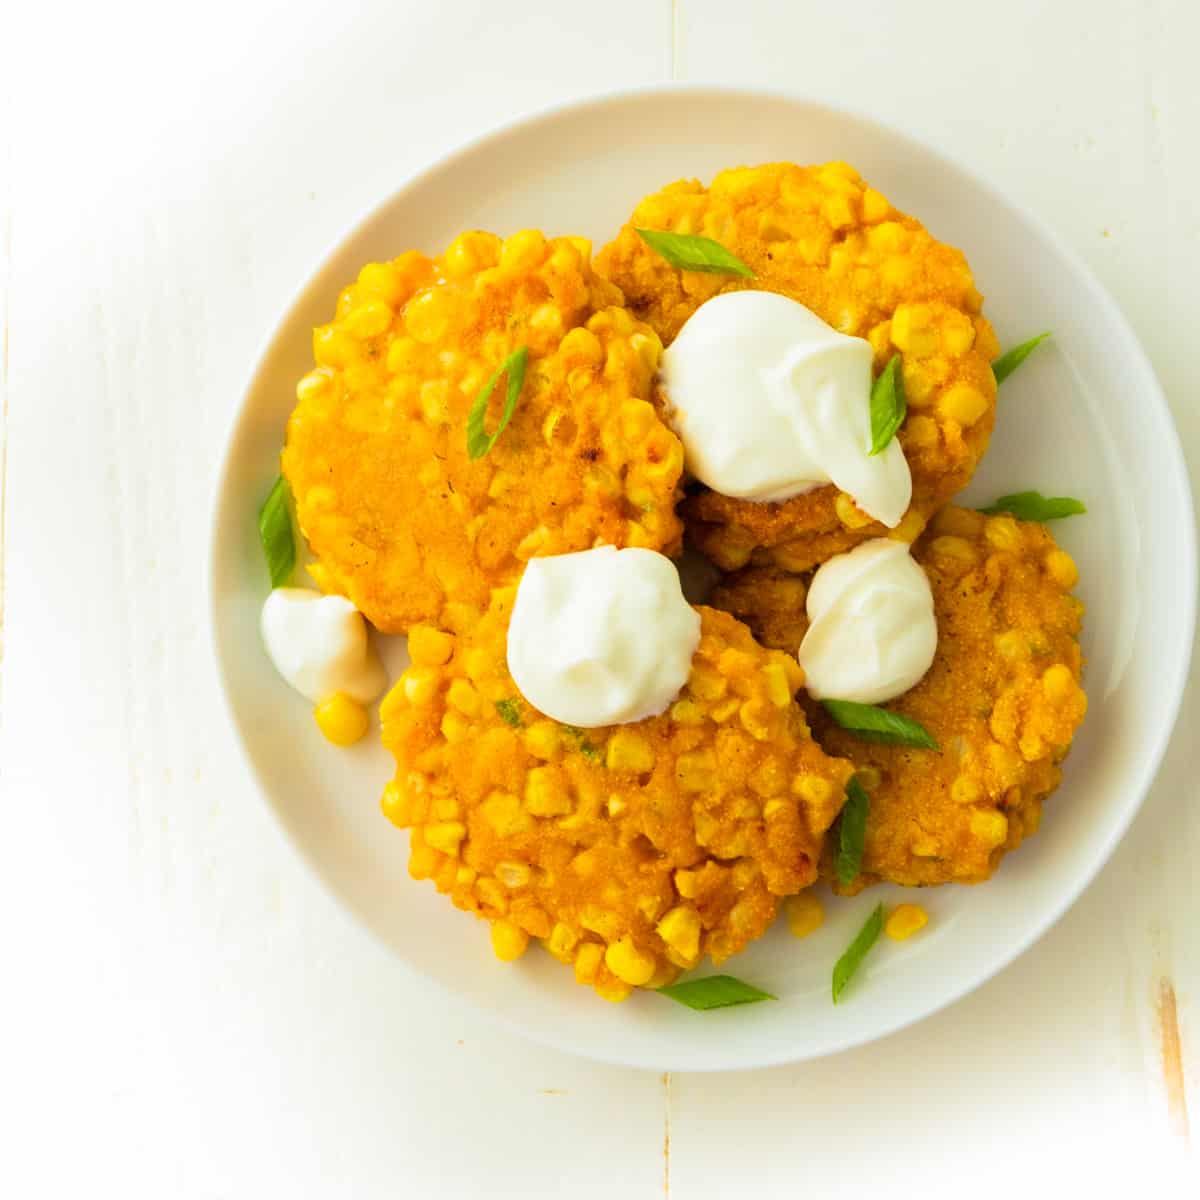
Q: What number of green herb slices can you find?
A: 10